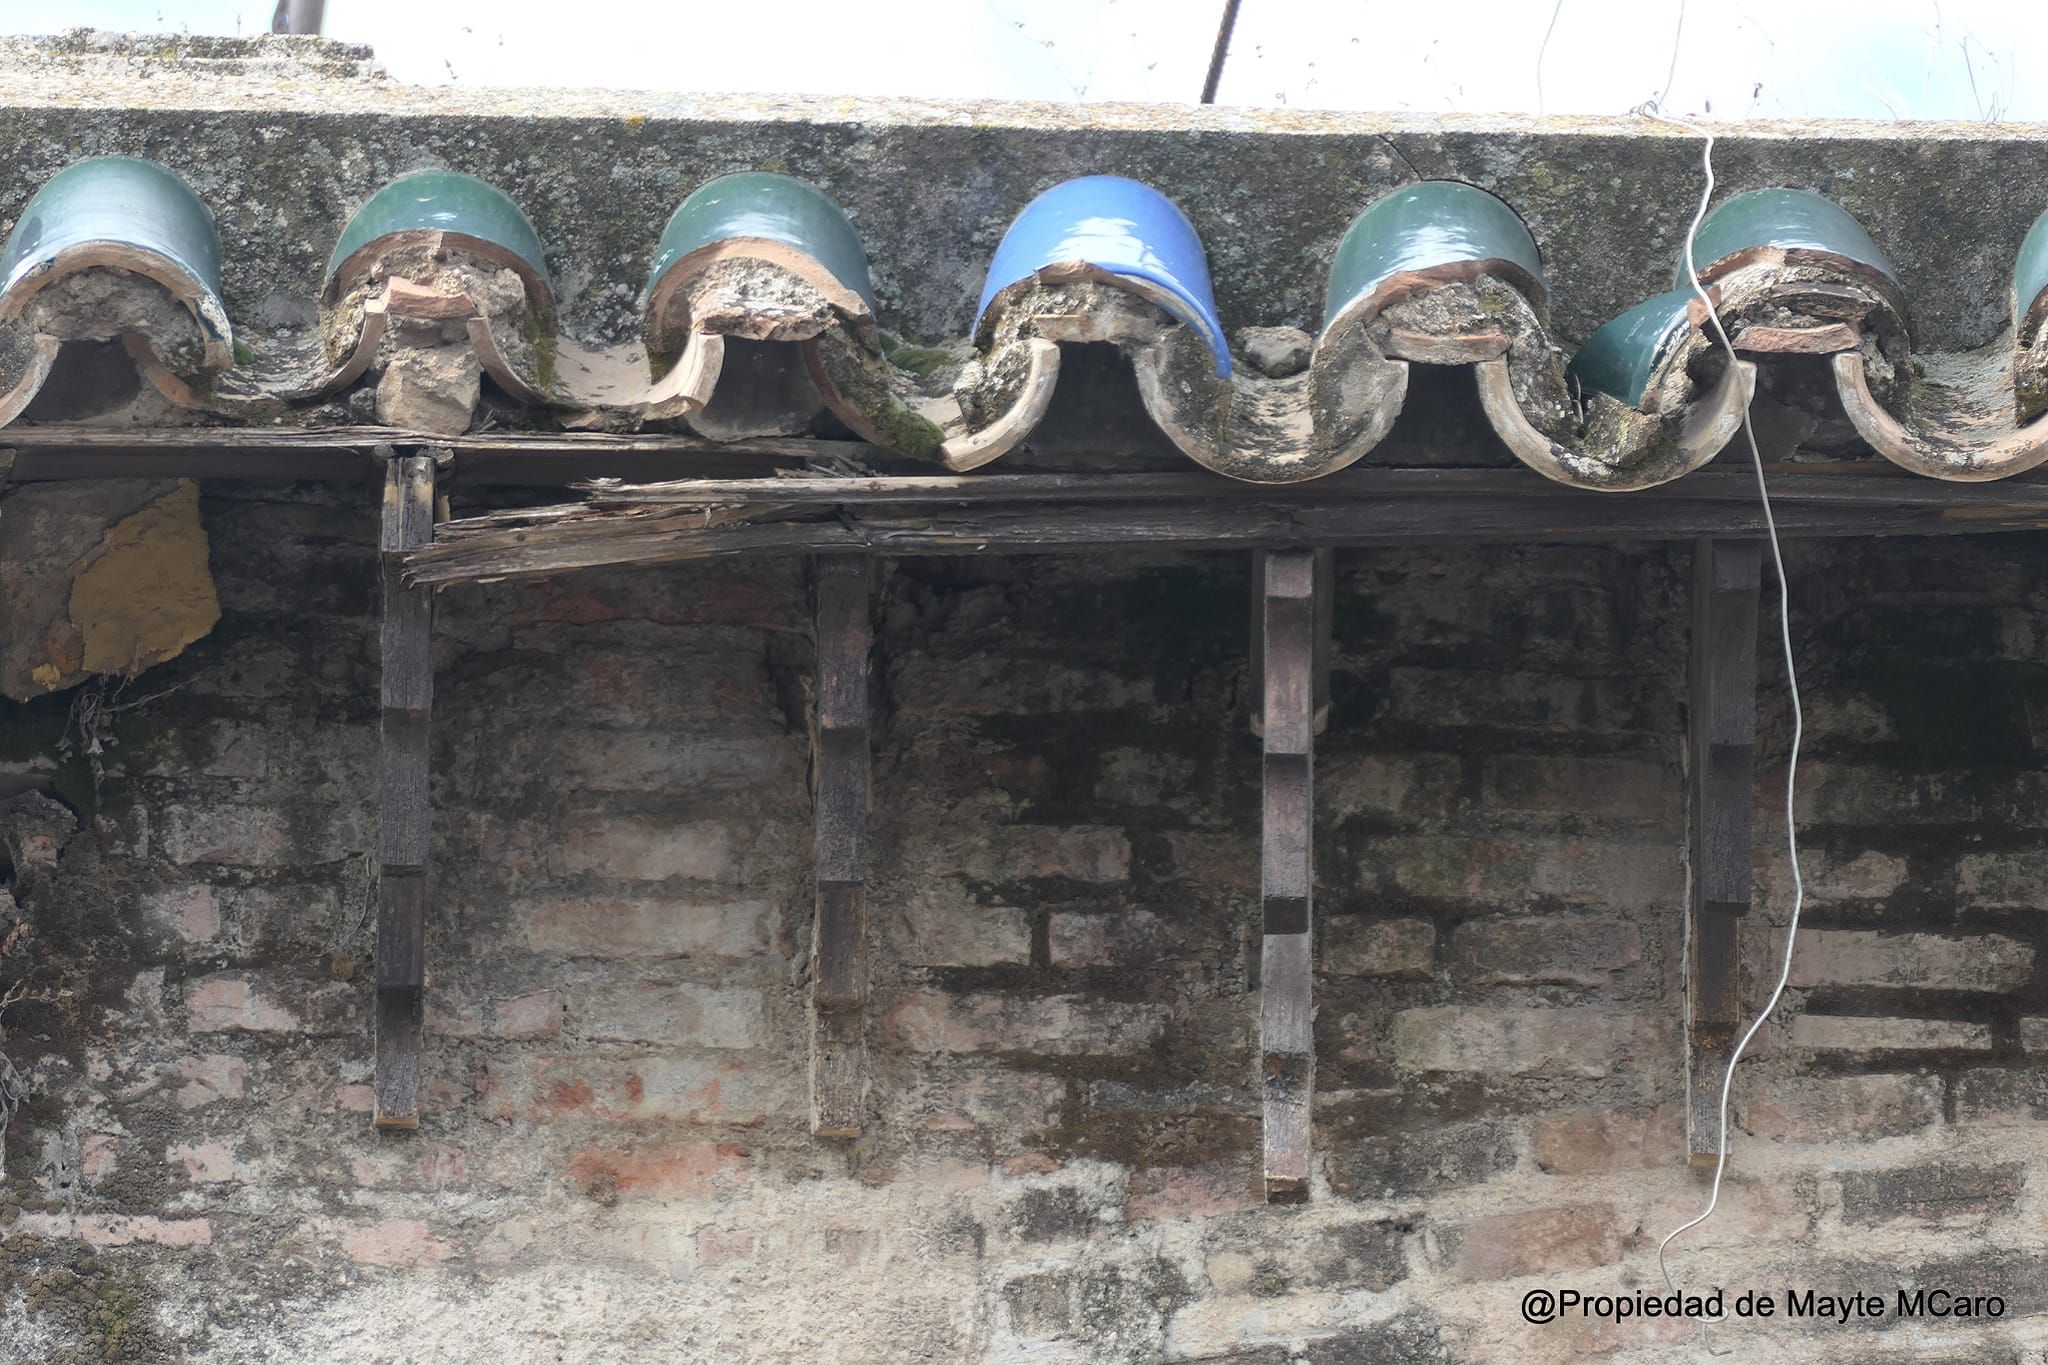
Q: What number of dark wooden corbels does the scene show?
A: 4